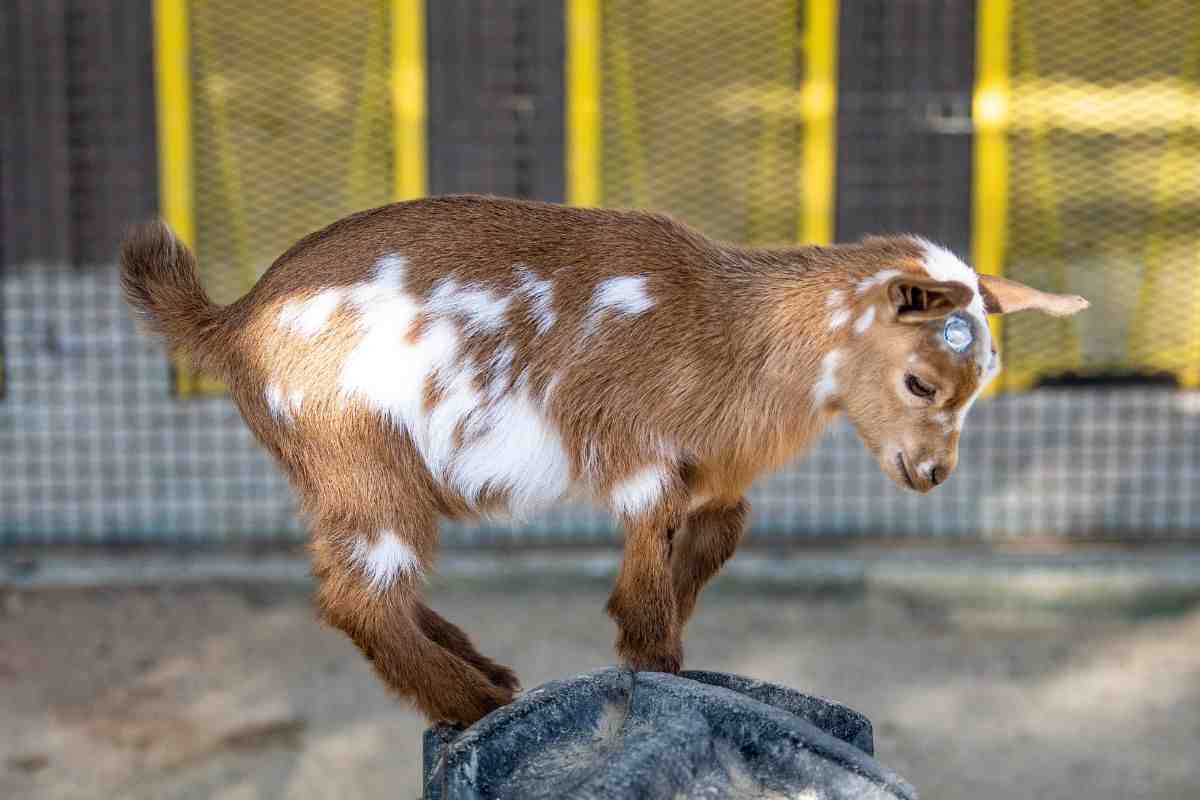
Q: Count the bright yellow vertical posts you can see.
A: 5